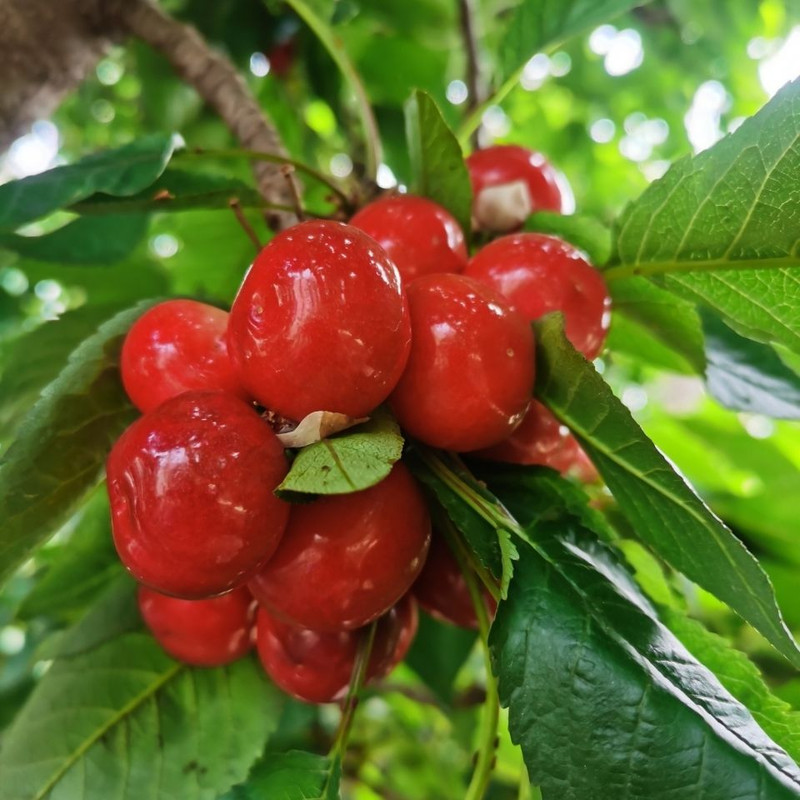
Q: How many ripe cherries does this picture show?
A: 12